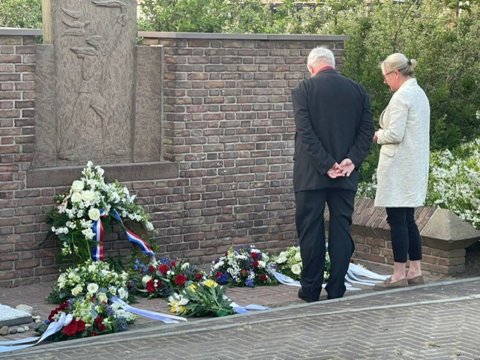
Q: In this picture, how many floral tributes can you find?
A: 7